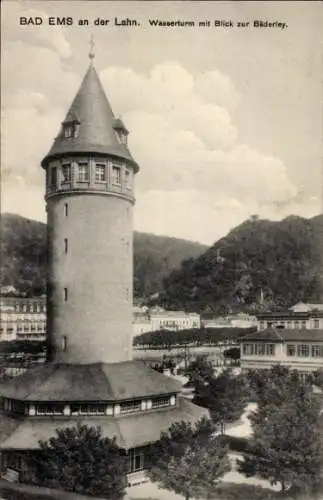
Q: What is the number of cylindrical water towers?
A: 1